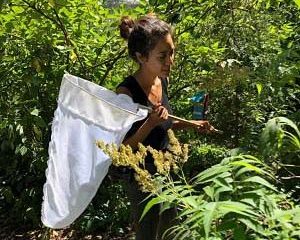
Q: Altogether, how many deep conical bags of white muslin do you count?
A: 1